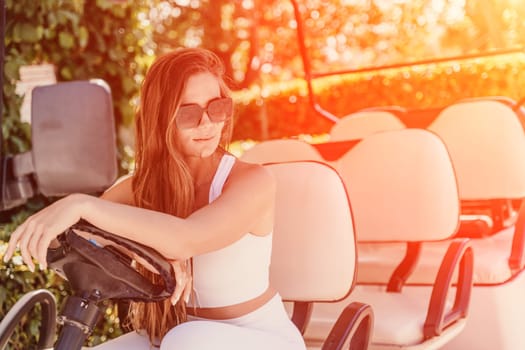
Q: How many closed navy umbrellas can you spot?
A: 0